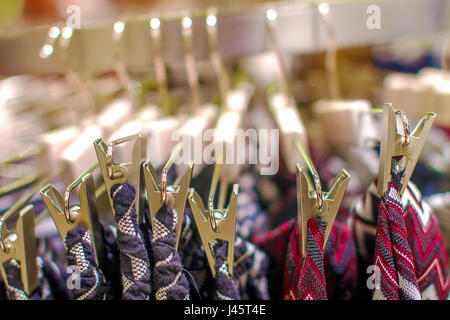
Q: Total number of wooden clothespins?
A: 0